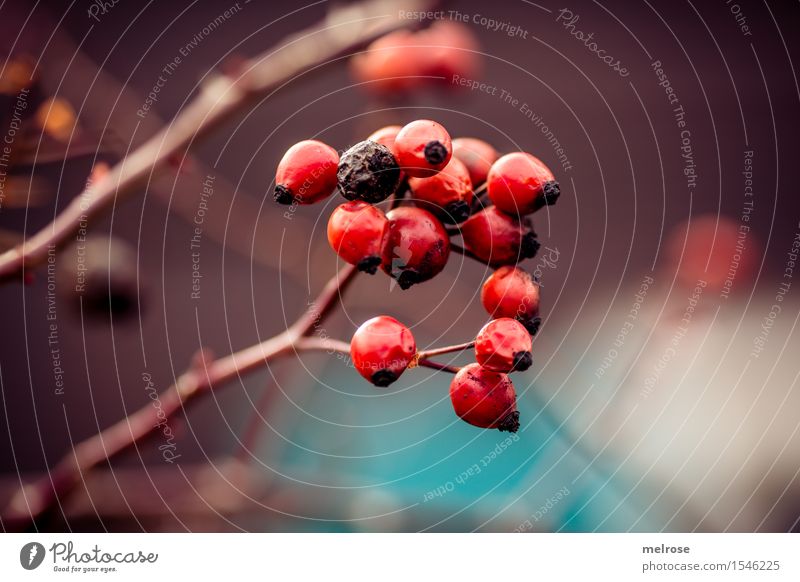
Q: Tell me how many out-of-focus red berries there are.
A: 3